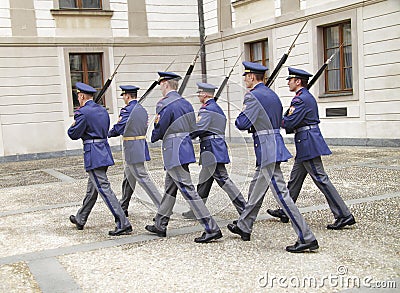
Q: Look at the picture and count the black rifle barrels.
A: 6